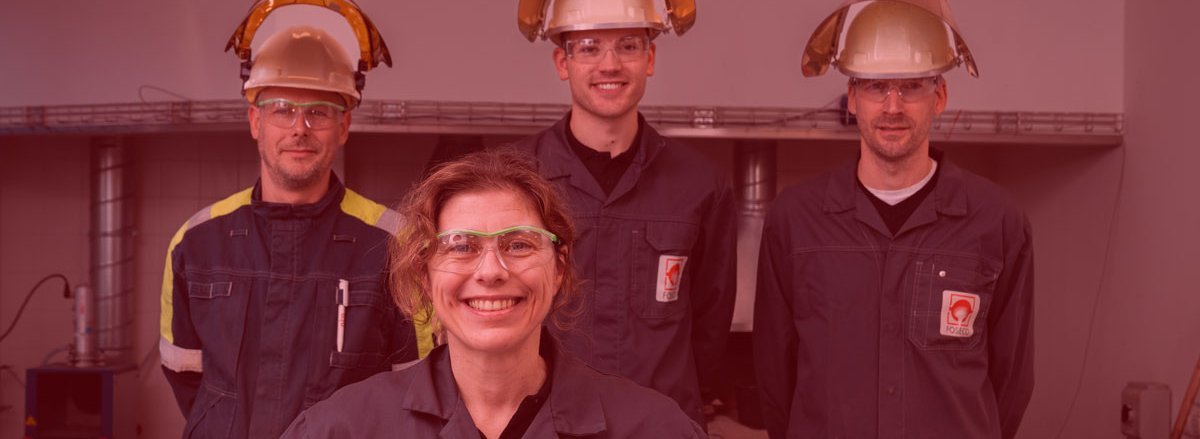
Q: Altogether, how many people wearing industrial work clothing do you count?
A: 4